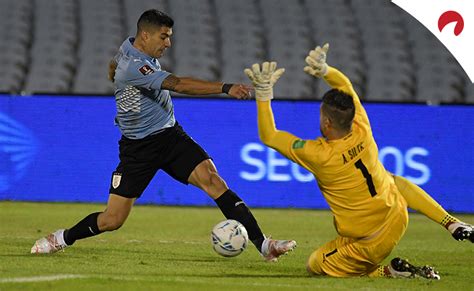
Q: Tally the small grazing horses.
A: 0